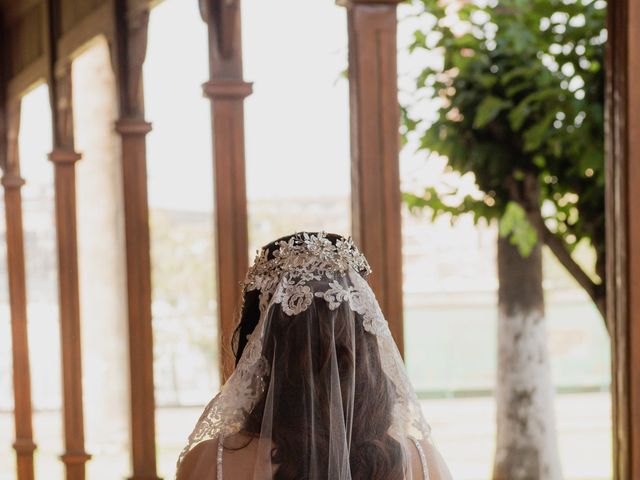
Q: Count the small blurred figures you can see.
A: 0